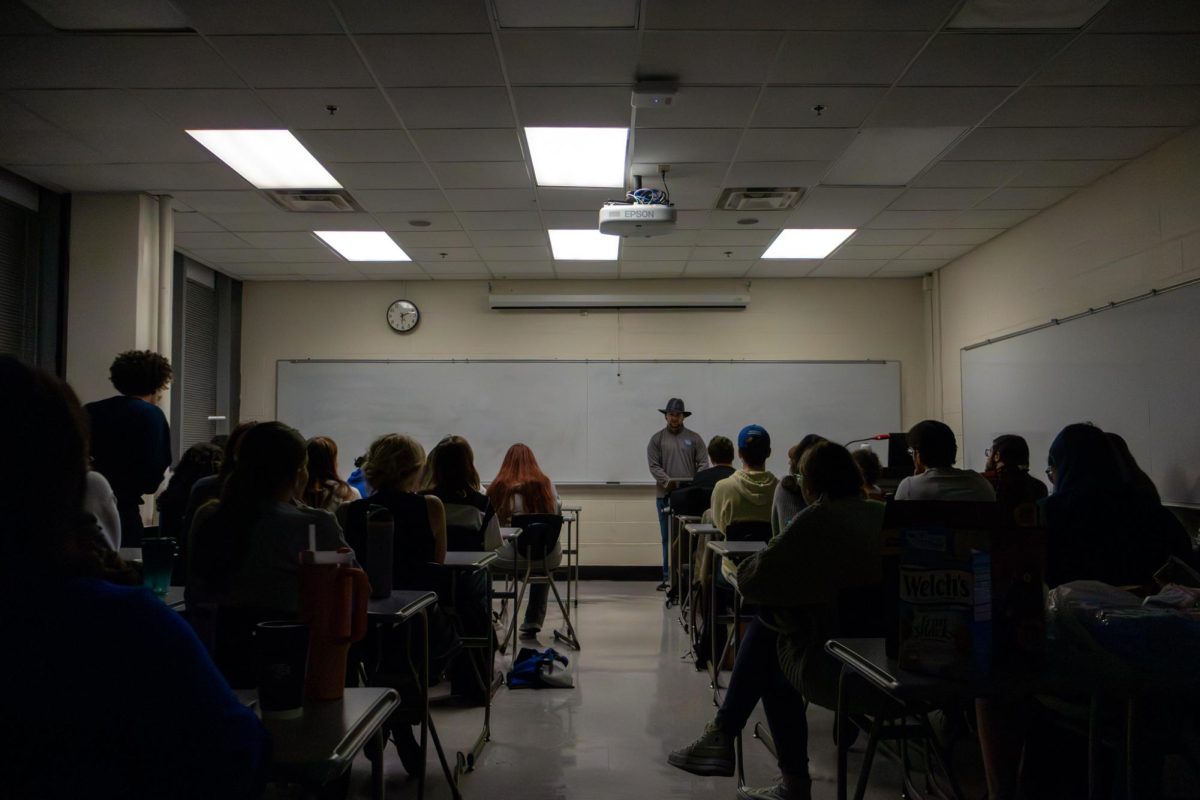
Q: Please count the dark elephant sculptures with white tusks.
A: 0